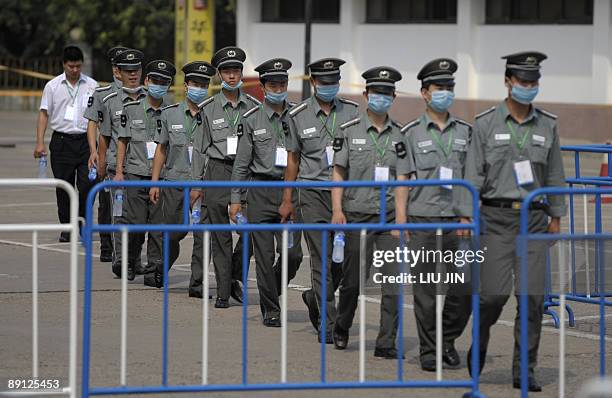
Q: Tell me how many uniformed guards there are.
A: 10